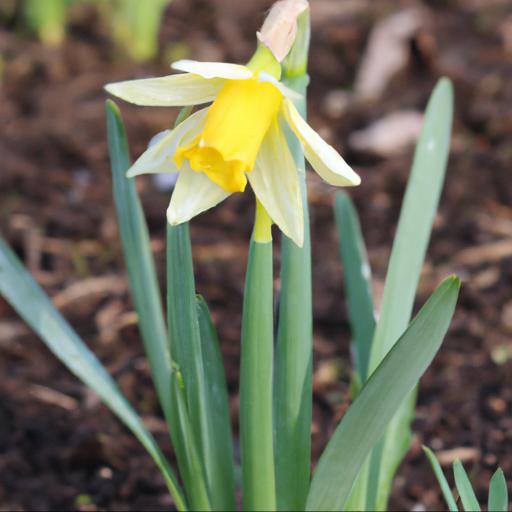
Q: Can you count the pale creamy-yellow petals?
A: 6